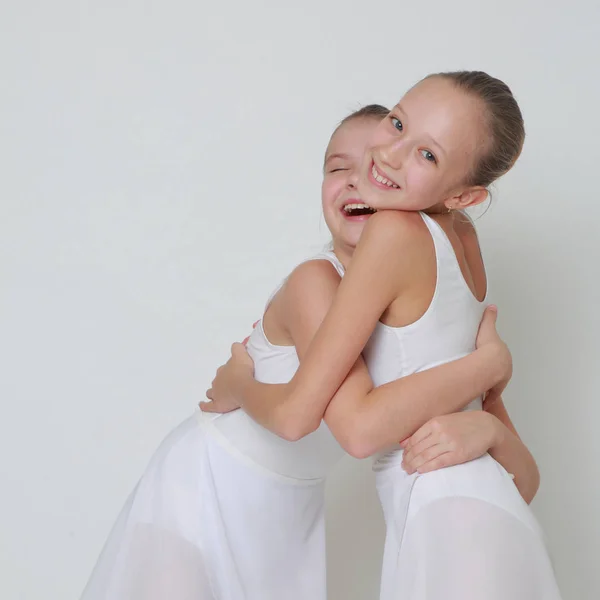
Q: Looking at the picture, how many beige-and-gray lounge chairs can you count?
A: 0